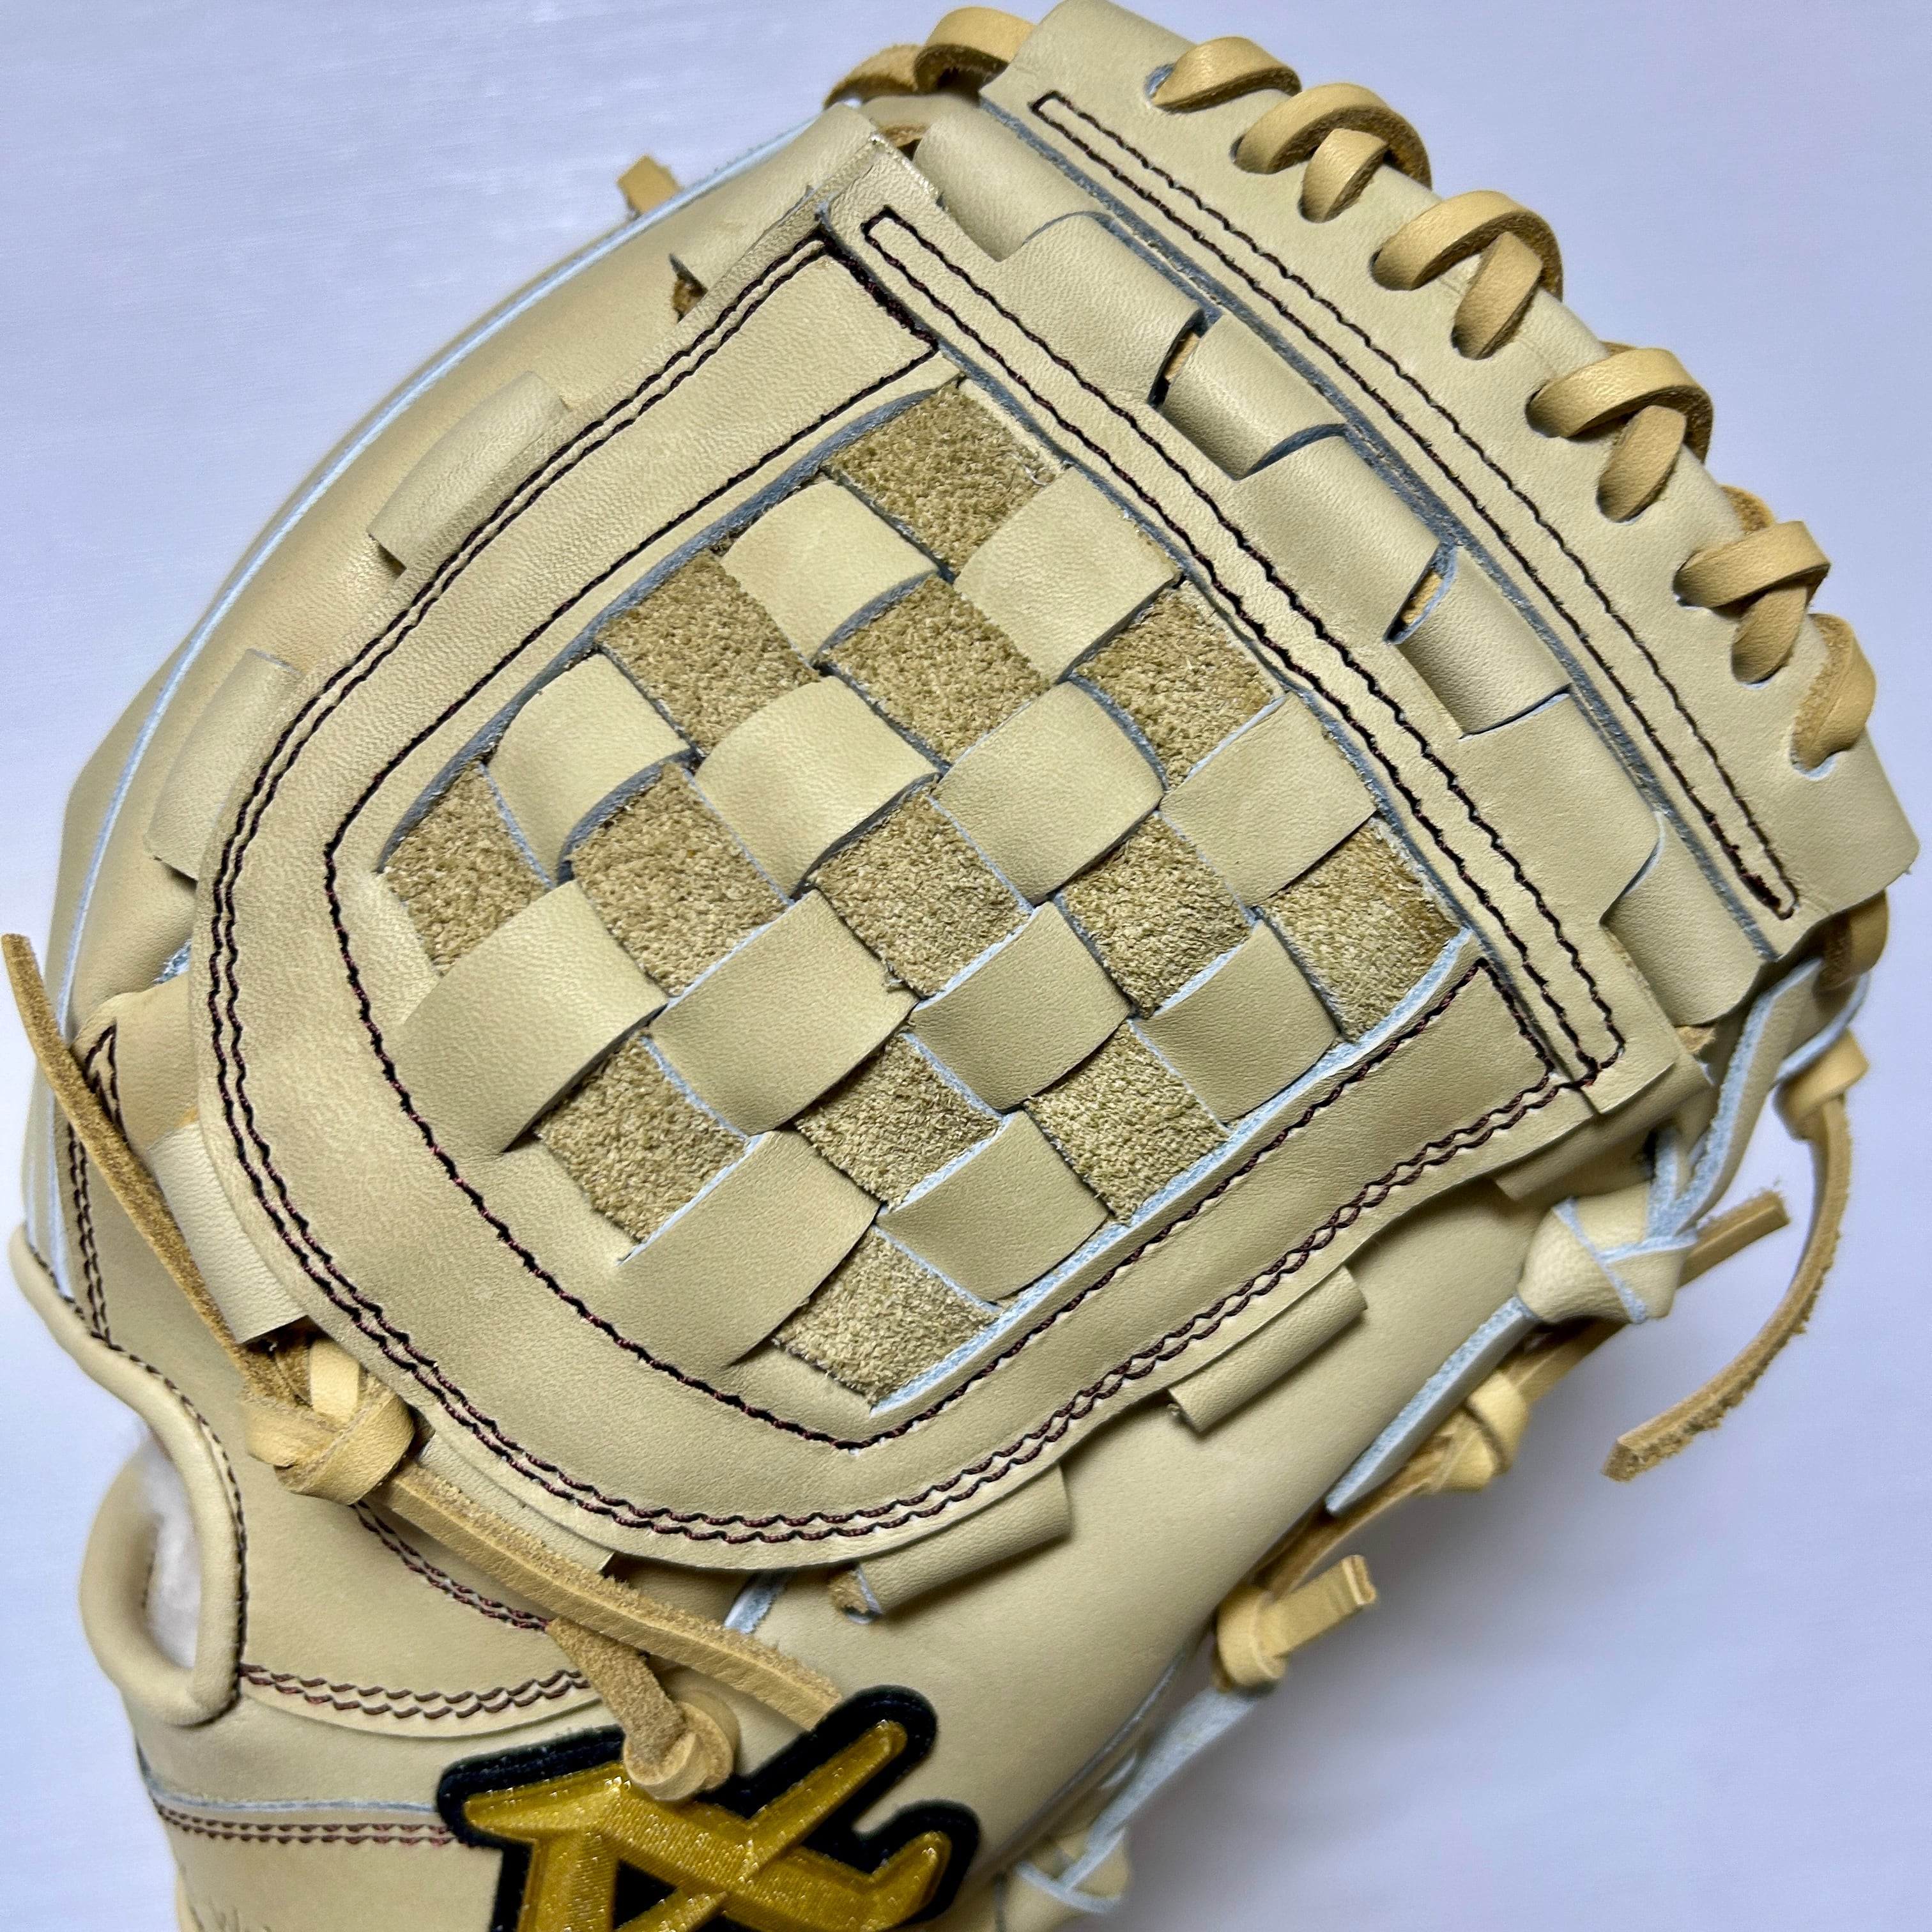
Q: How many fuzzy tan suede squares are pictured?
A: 13